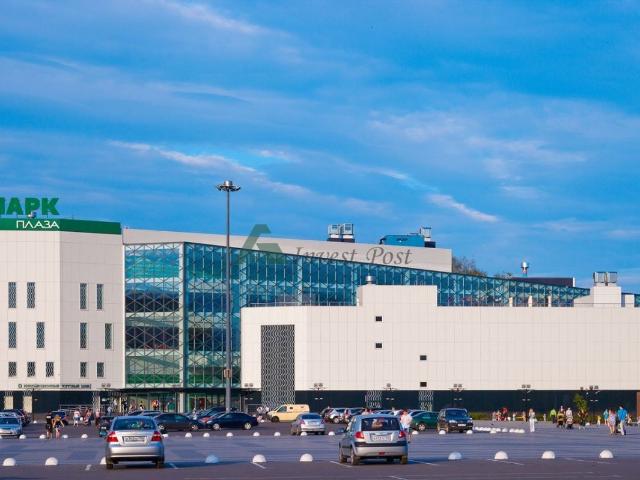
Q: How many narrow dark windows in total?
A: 13